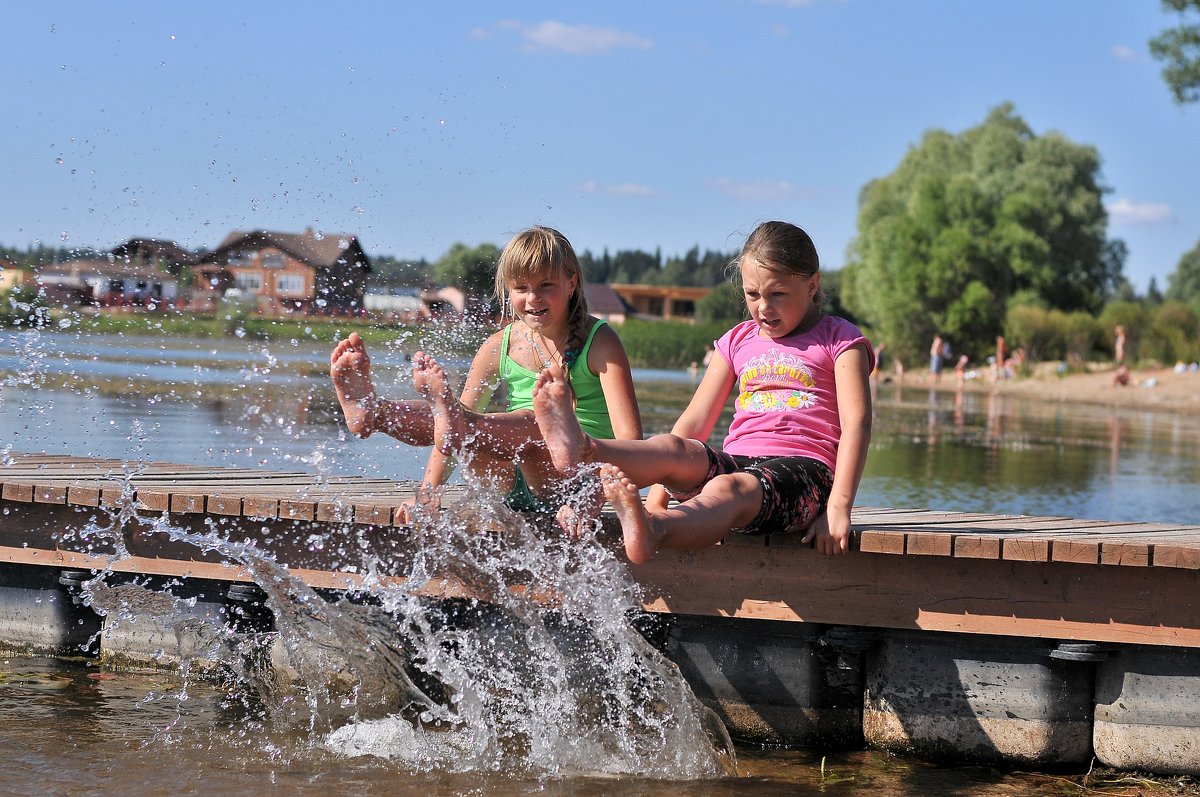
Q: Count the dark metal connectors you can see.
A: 4